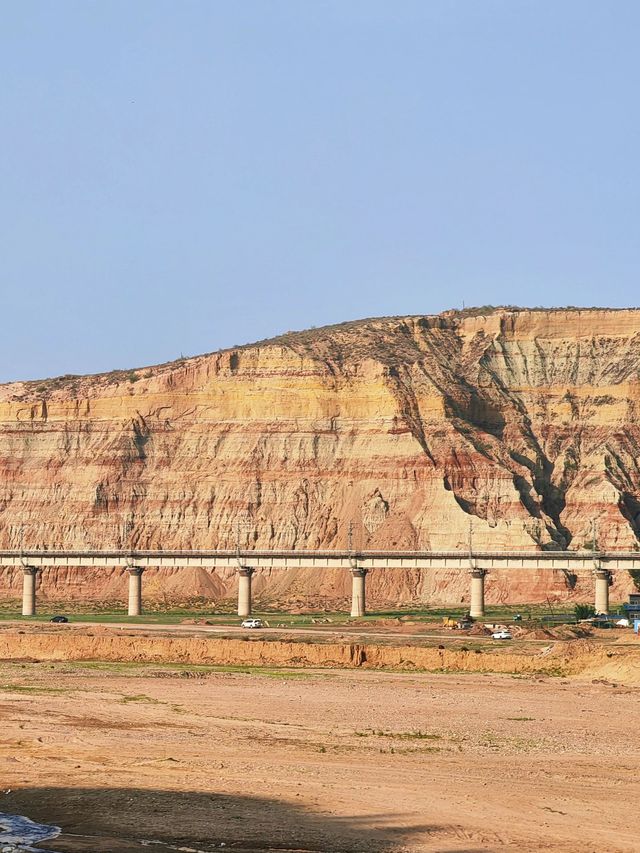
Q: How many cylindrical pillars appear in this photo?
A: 6